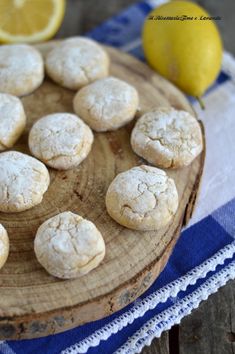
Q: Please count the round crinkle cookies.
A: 10